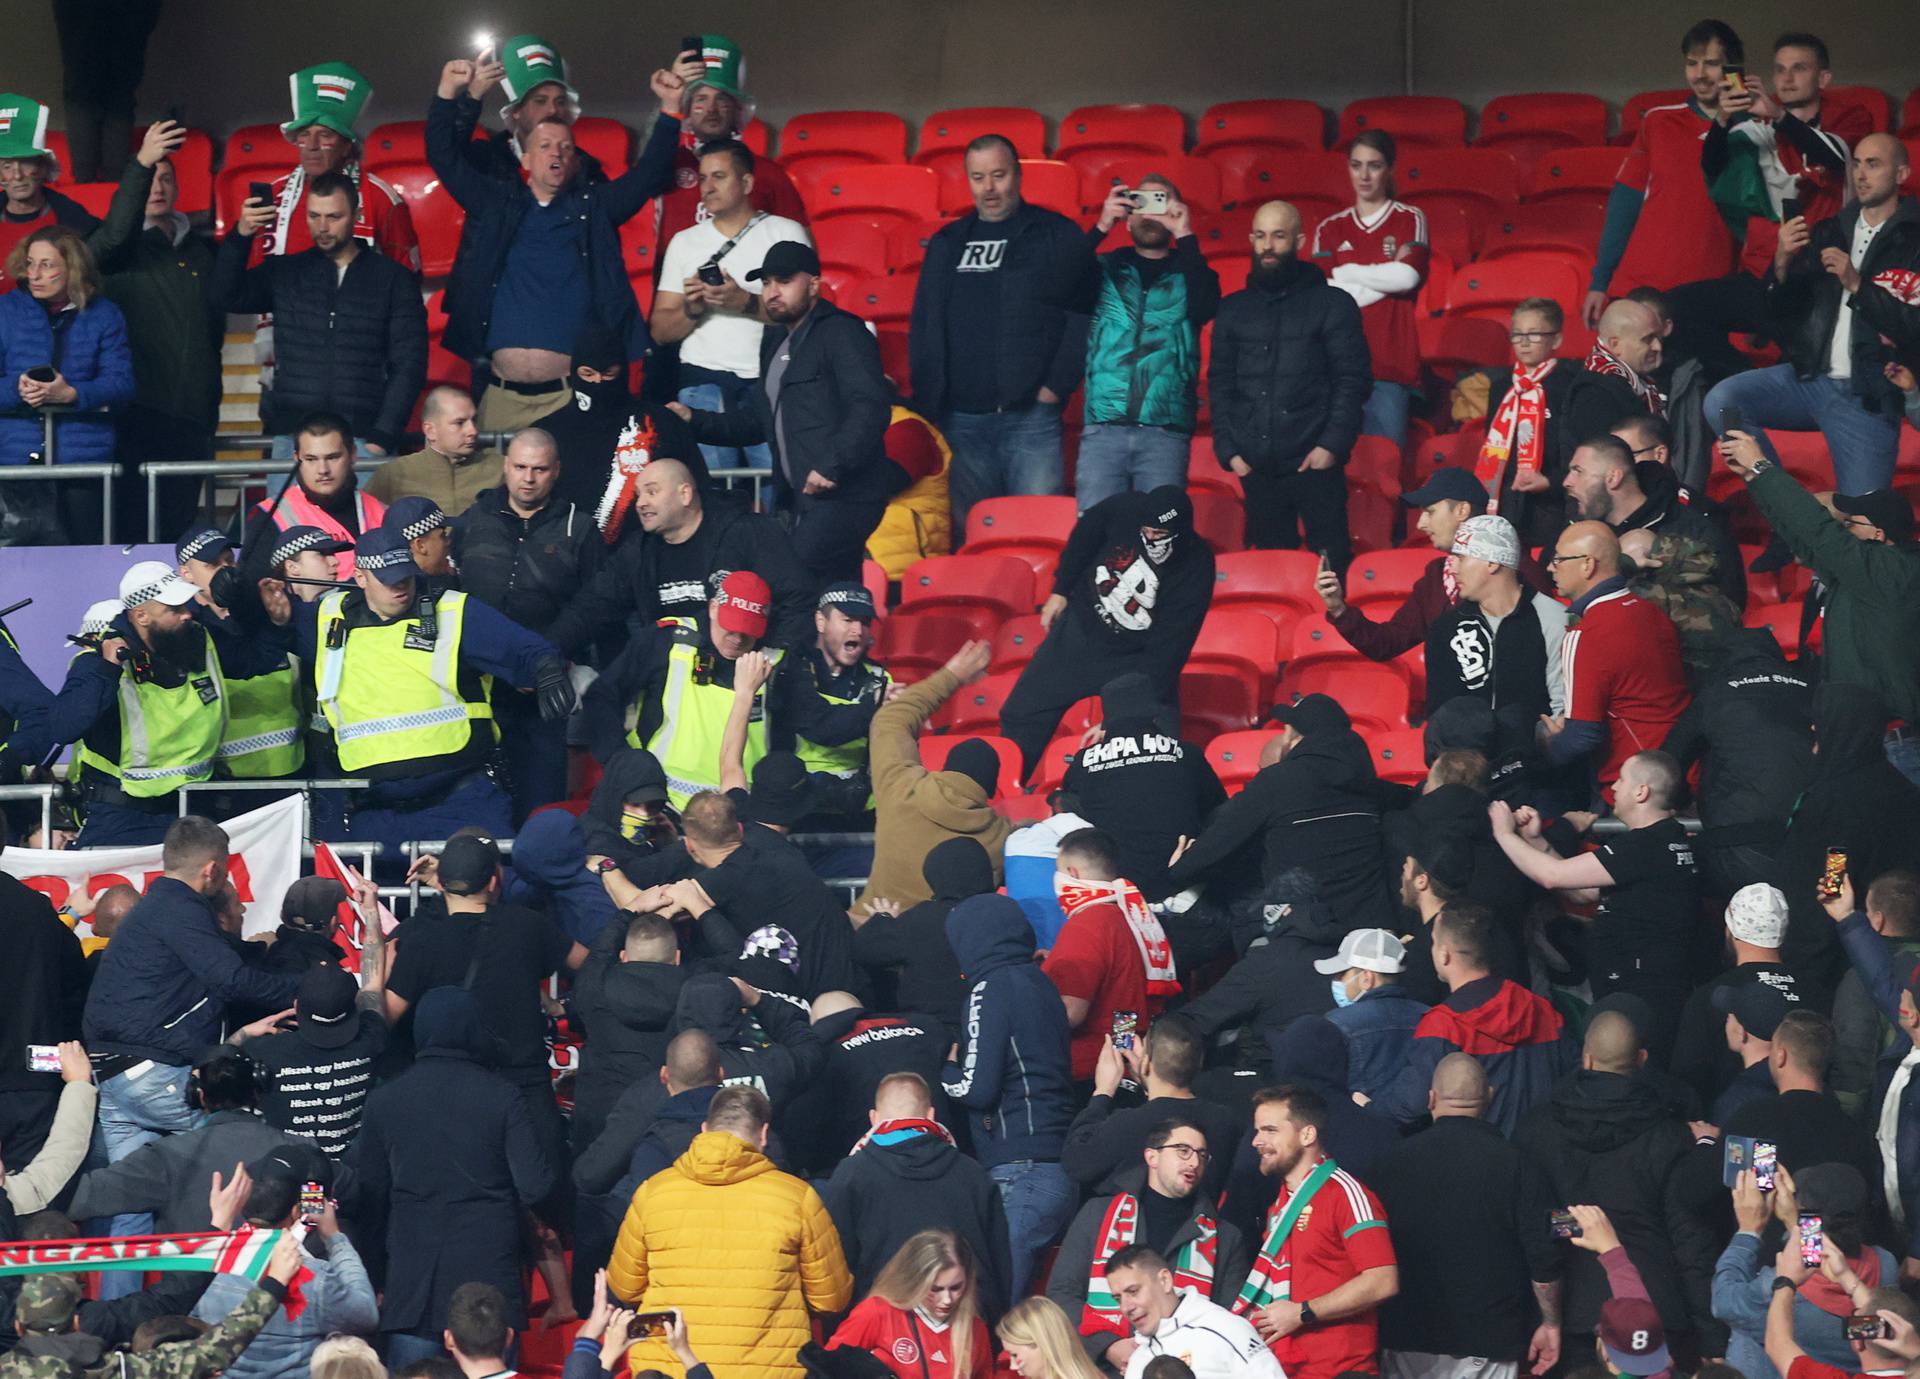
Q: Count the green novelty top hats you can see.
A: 4